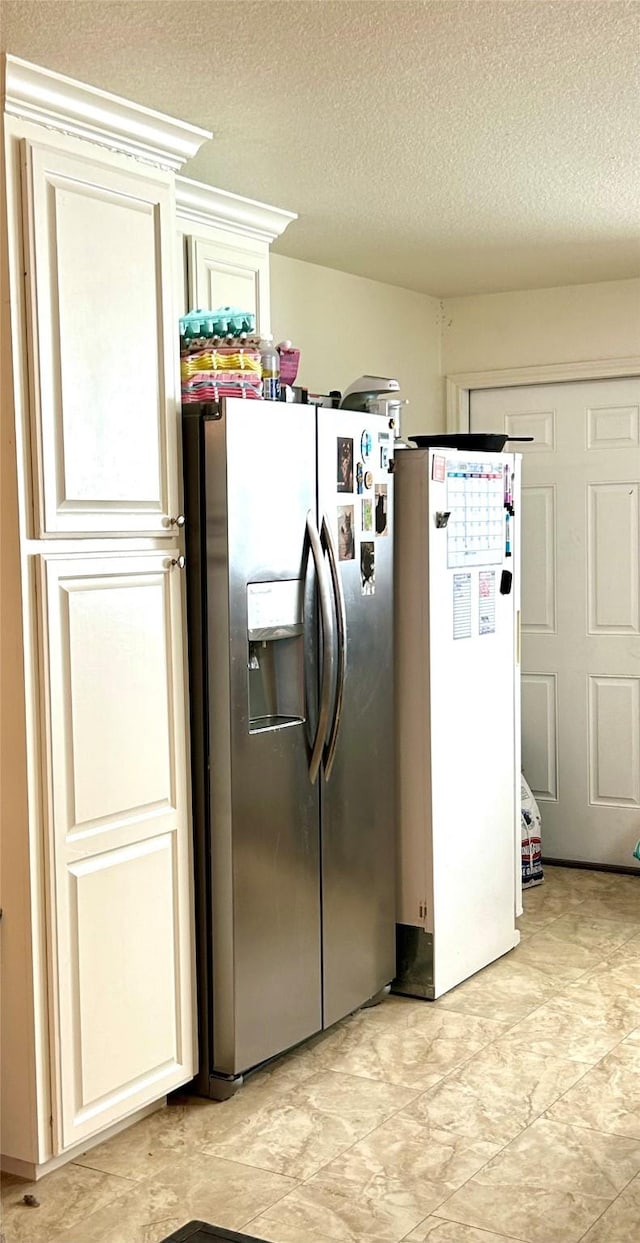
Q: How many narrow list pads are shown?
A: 2